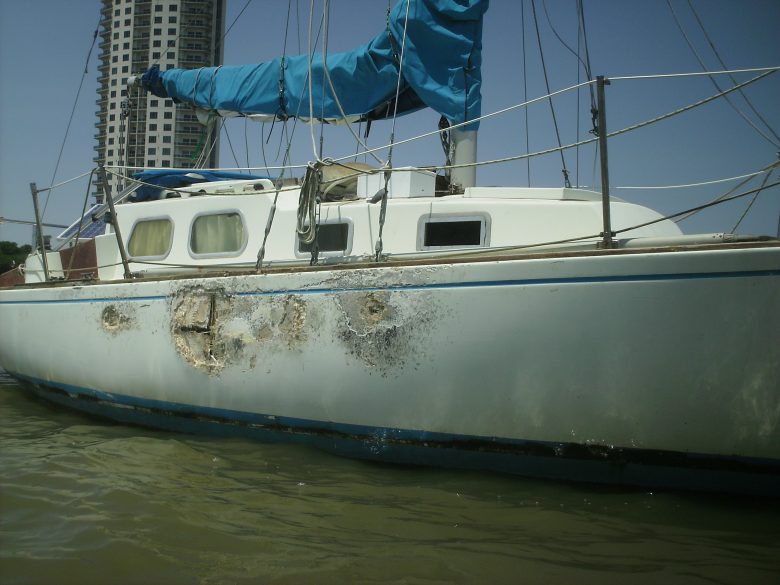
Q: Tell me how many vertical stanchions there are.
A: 3